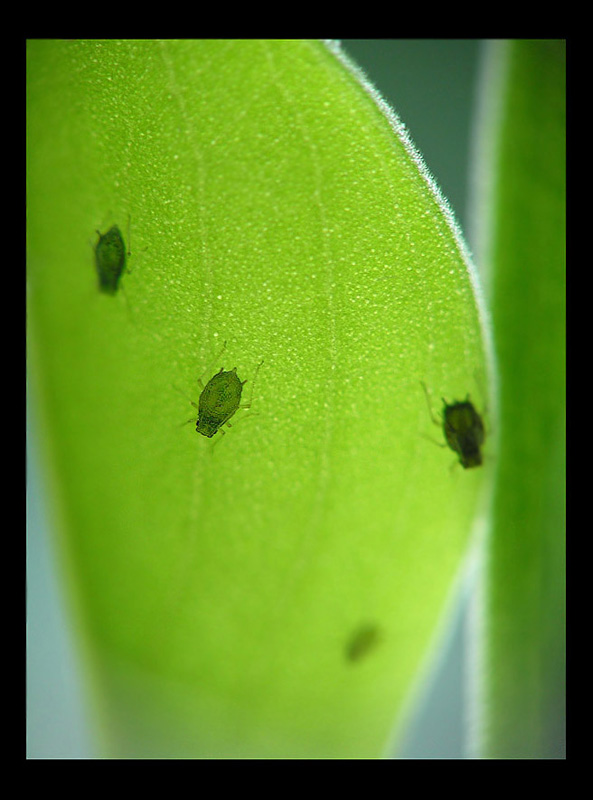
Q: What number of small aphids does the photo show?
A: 4